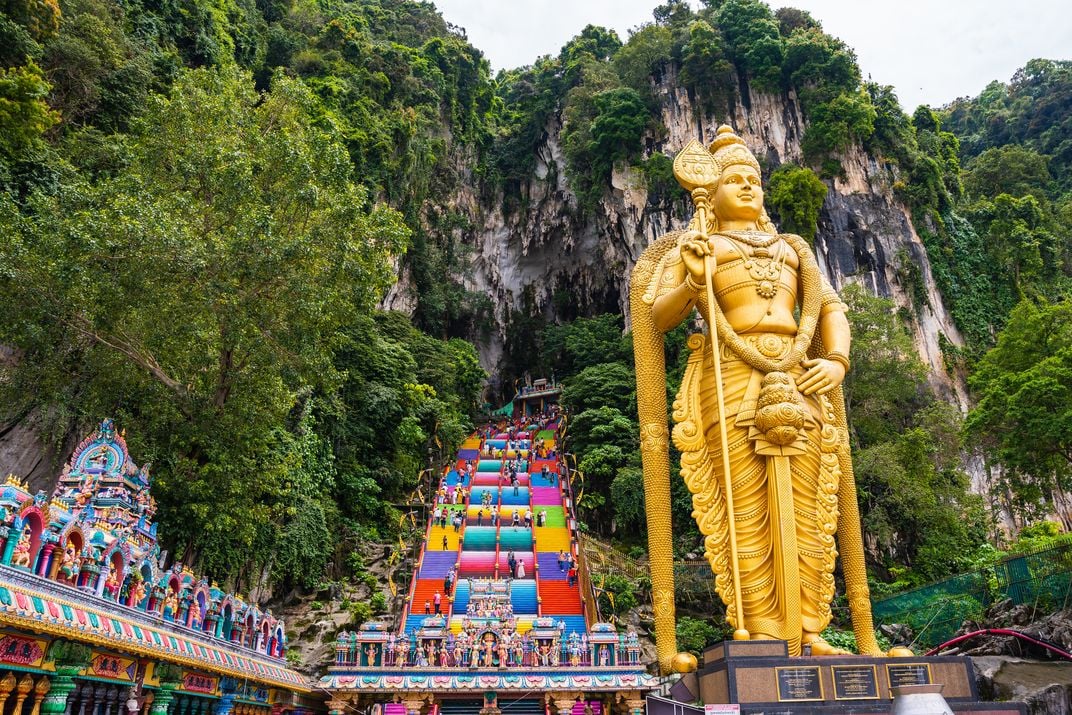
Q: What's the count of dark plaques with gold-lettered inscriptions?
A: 3